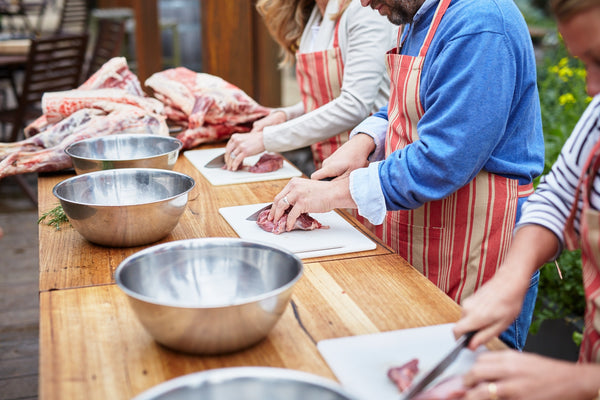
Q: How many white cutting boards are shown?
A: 3